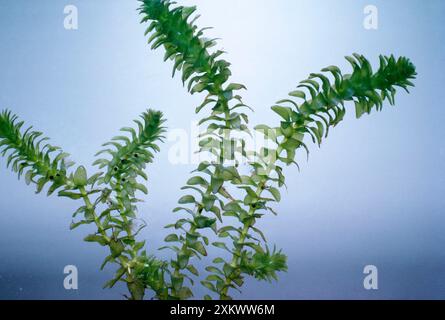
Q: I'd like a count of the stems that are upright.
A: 4